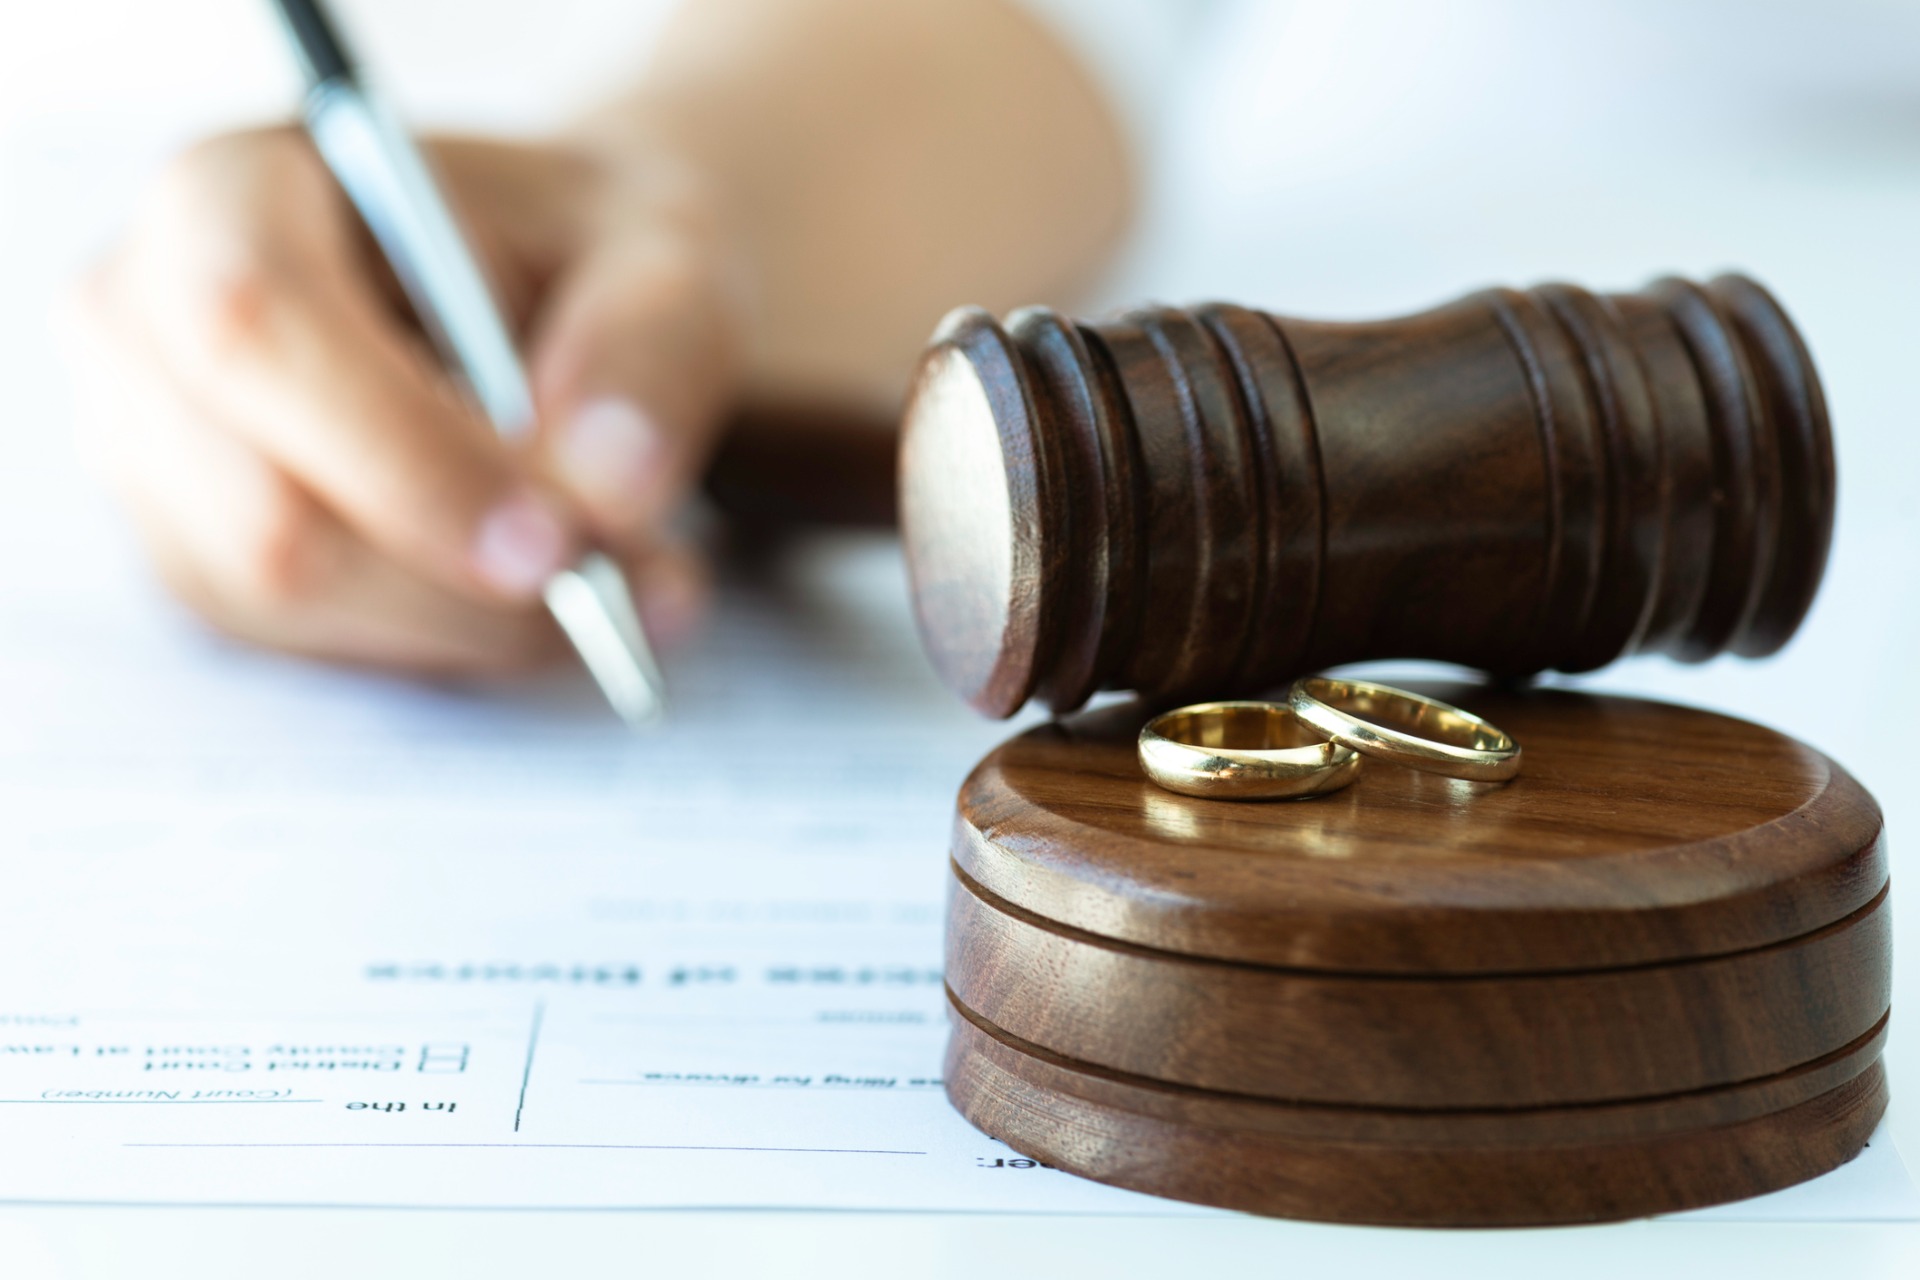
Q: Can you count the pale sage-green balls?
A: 0